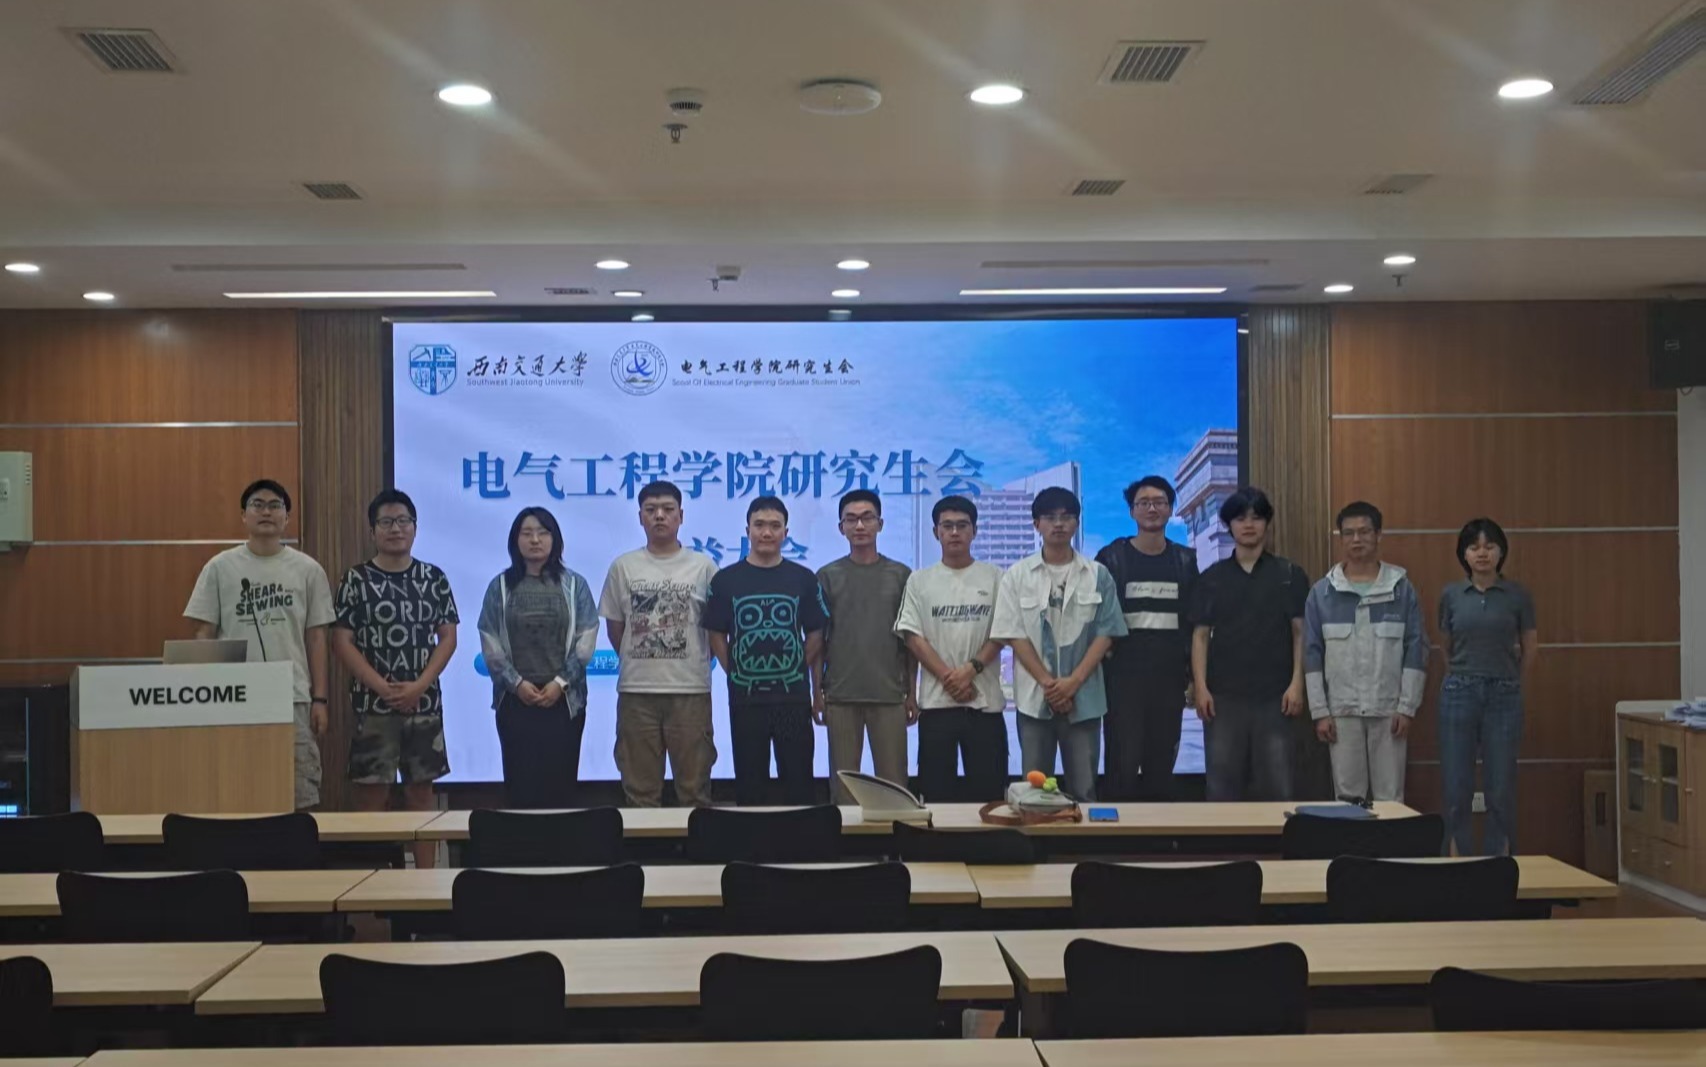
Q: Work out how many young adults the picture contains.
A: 12